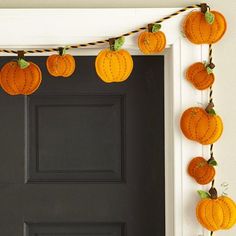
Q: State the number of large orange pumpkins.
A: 5